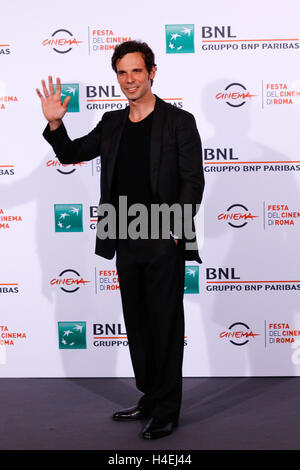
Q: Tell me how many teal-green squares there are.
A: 5